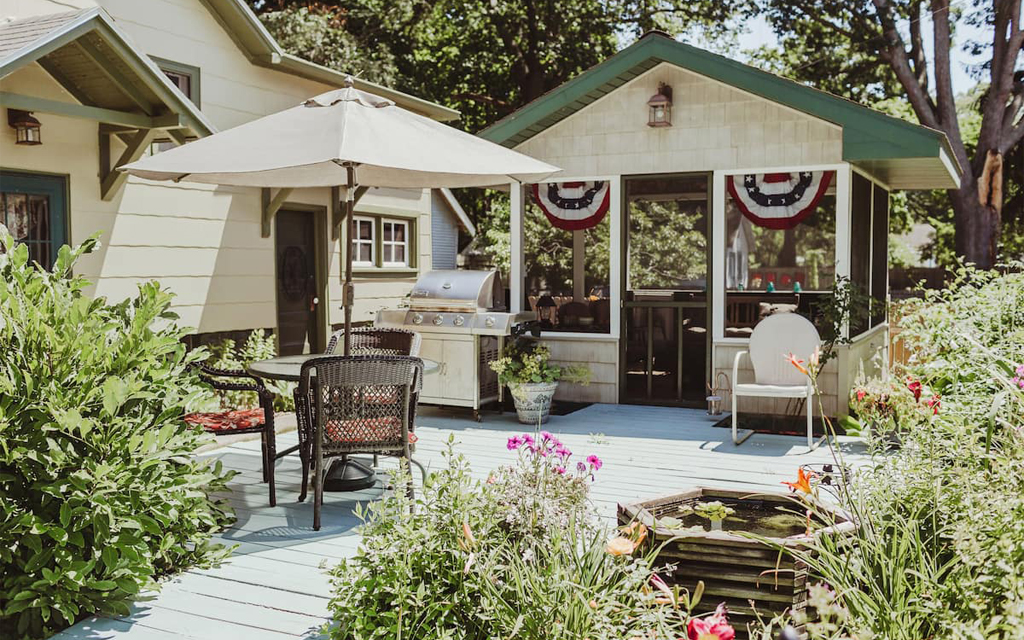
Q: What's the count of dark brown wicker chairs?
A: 3